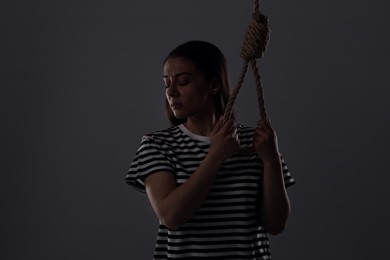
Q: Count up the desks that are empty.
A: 0